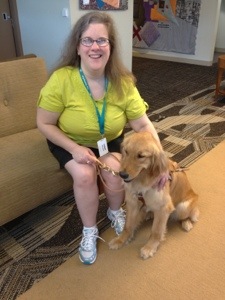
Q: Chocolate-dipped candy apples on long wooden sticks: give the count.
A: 0